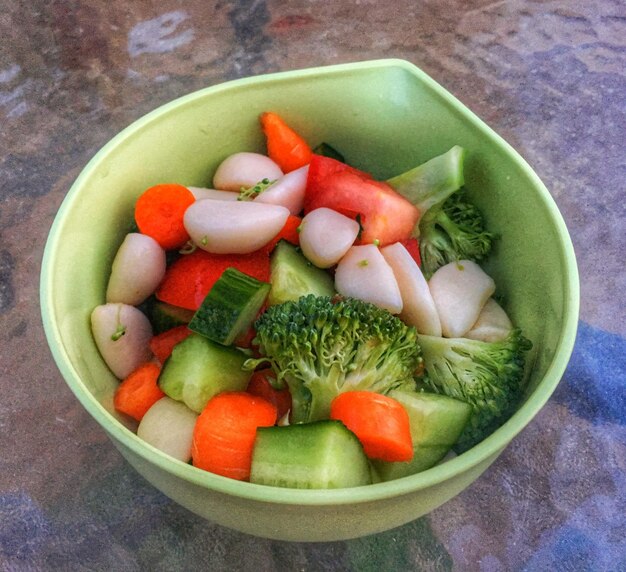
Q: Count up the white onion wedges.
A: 12